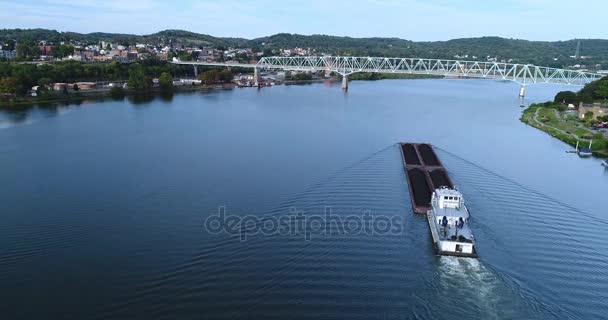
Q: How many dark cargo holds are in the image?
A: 4